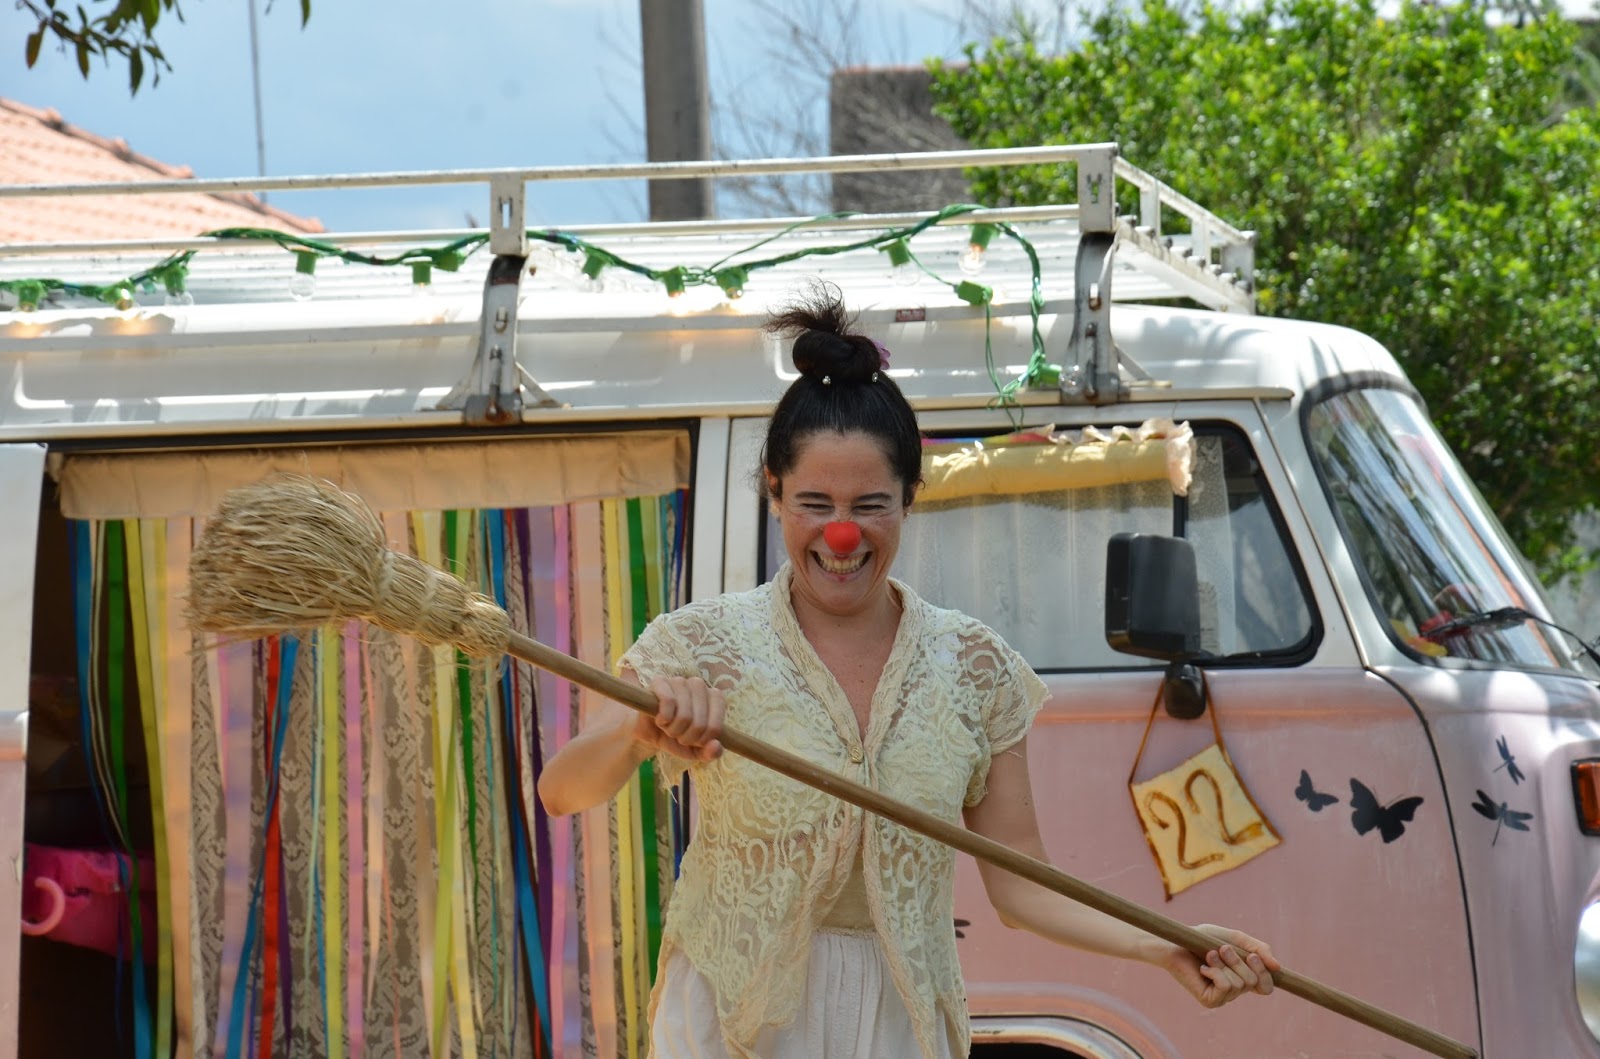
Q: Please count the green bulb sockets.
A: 13